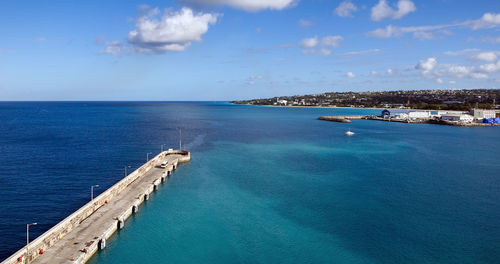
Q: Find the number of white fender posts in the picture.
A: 8